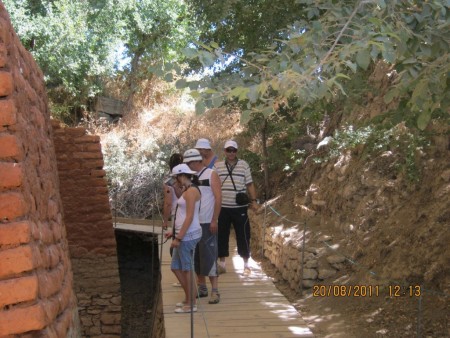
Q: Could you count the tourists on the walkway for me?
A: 5